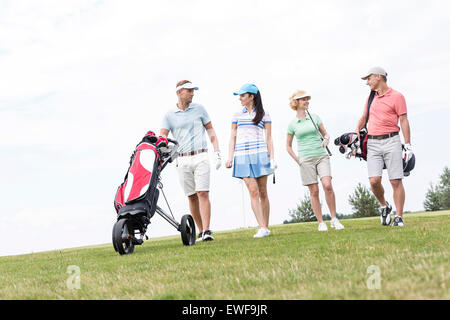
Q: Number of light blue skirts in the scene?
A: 1